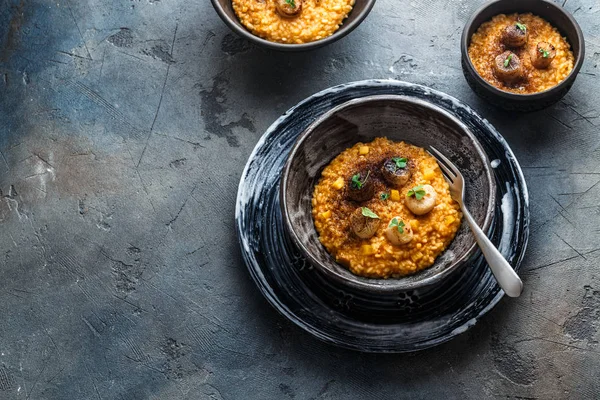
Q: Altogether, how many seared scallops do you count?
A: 9